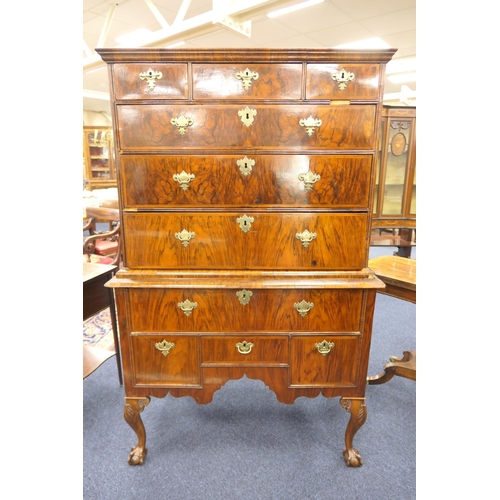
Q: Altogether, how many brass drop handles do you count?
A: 14